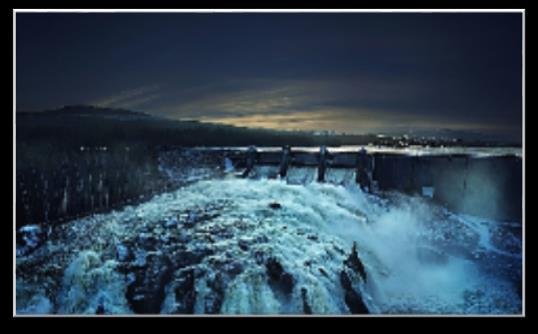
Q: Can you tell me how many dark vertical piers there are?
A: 4